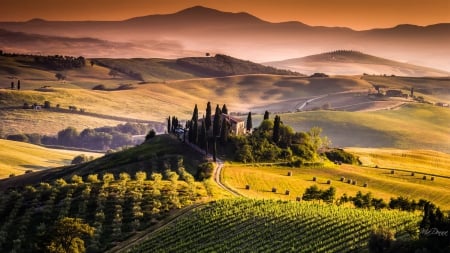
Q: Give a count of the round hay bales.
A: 15